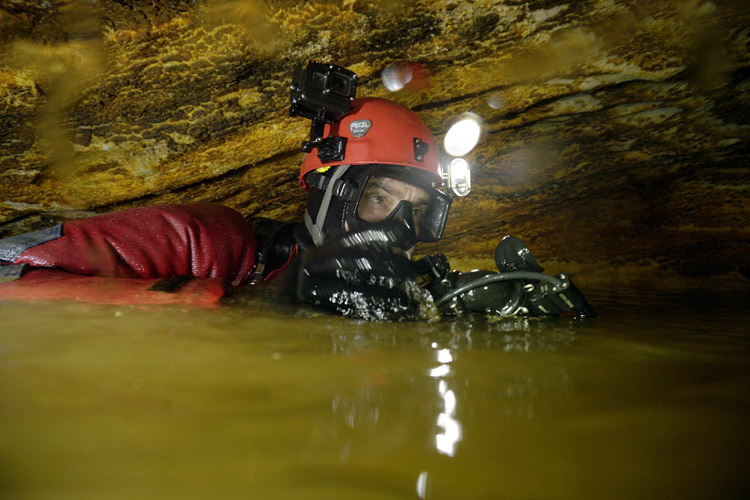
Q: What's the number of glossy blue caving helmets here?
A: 0